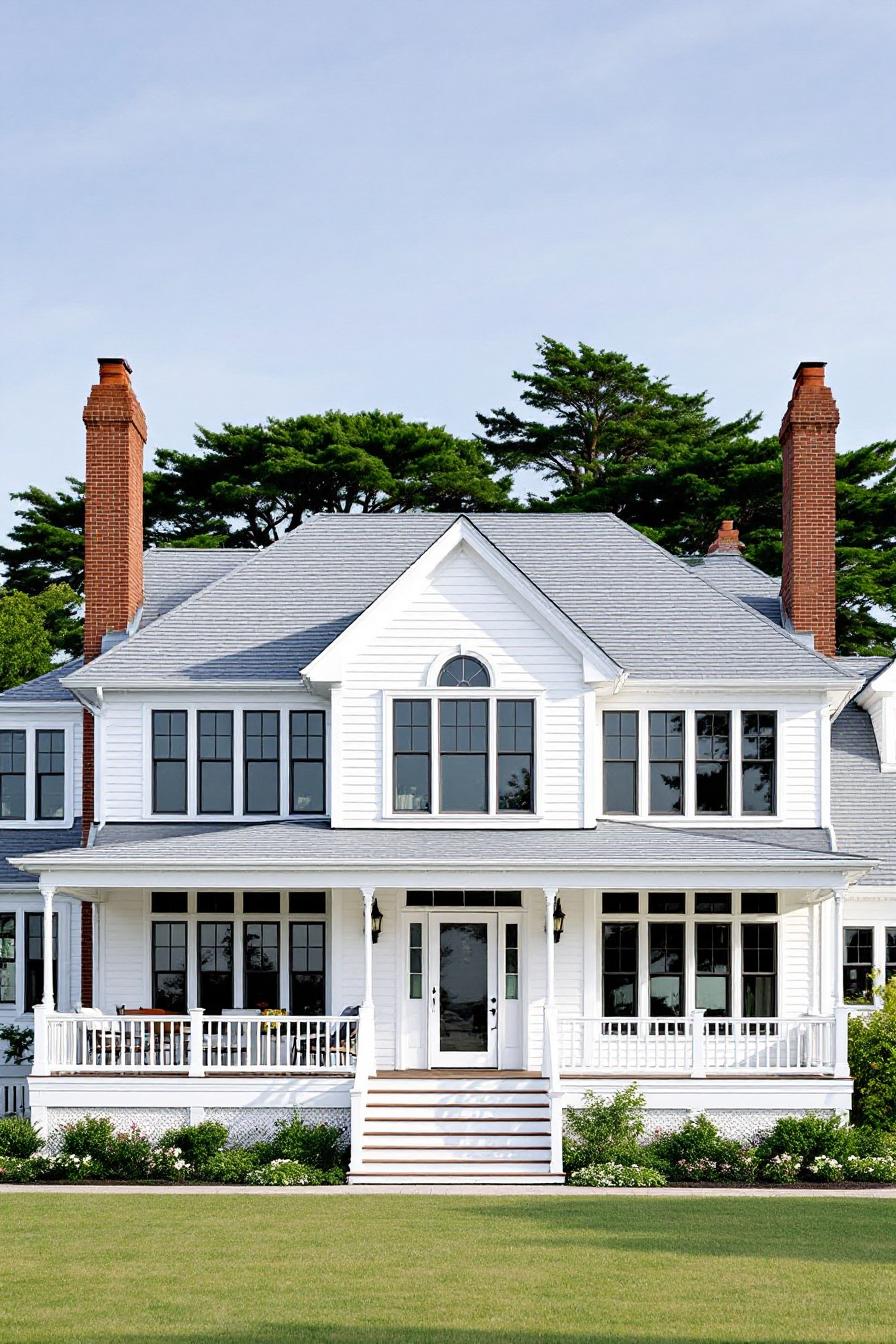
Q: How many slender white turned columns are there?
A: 4